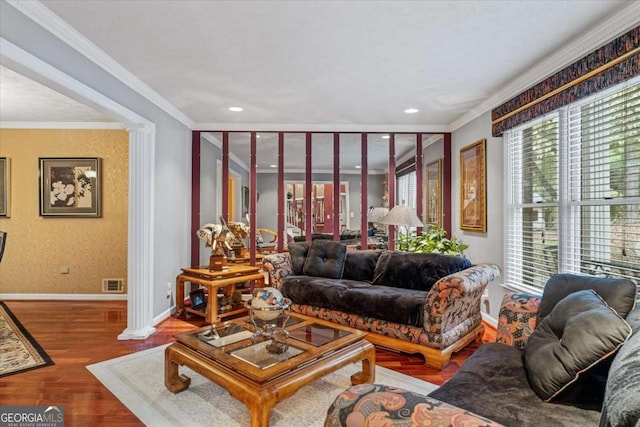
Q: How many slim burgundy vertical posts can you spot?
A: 10